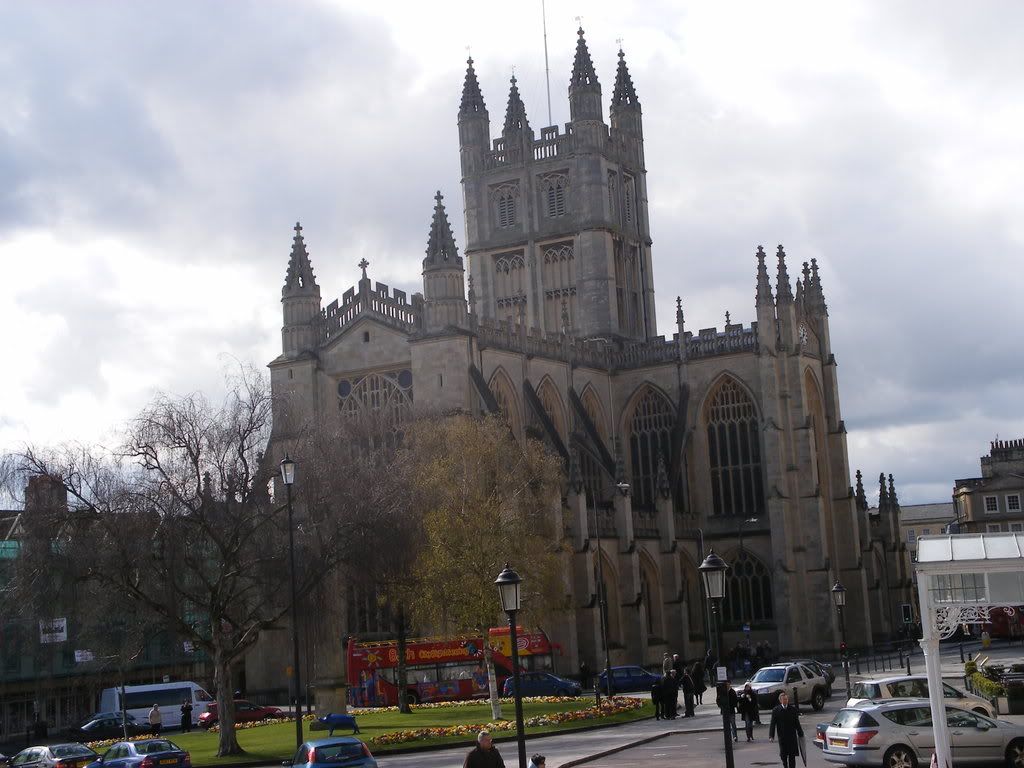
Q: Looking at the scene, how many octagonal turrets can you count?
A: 6